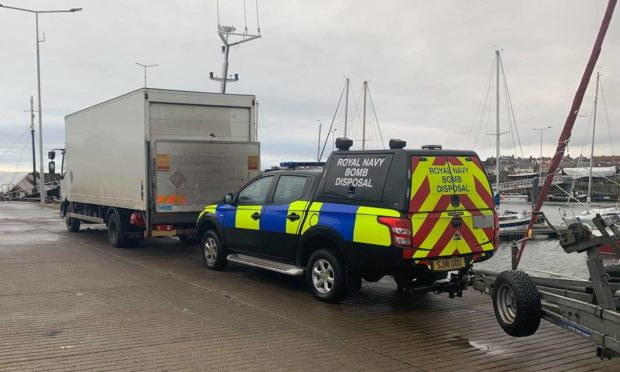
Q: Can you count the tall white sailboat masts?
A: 4